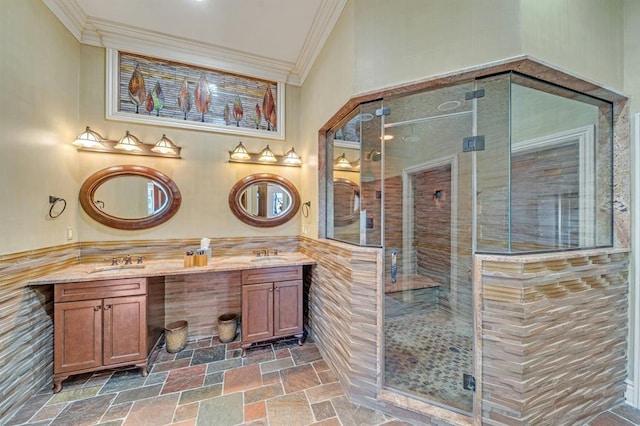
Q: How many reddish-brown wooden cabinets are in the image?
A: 2